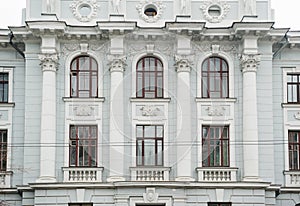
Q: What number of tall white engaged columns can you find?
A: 4